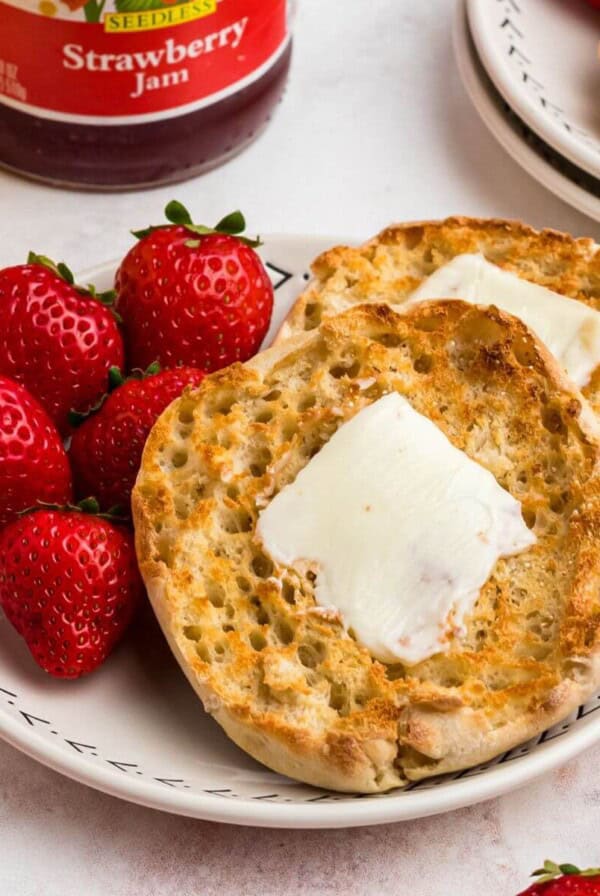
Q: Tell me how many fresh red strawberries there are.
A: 6